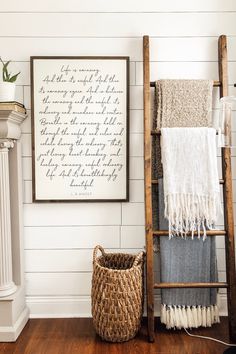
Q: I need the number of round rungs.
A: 5